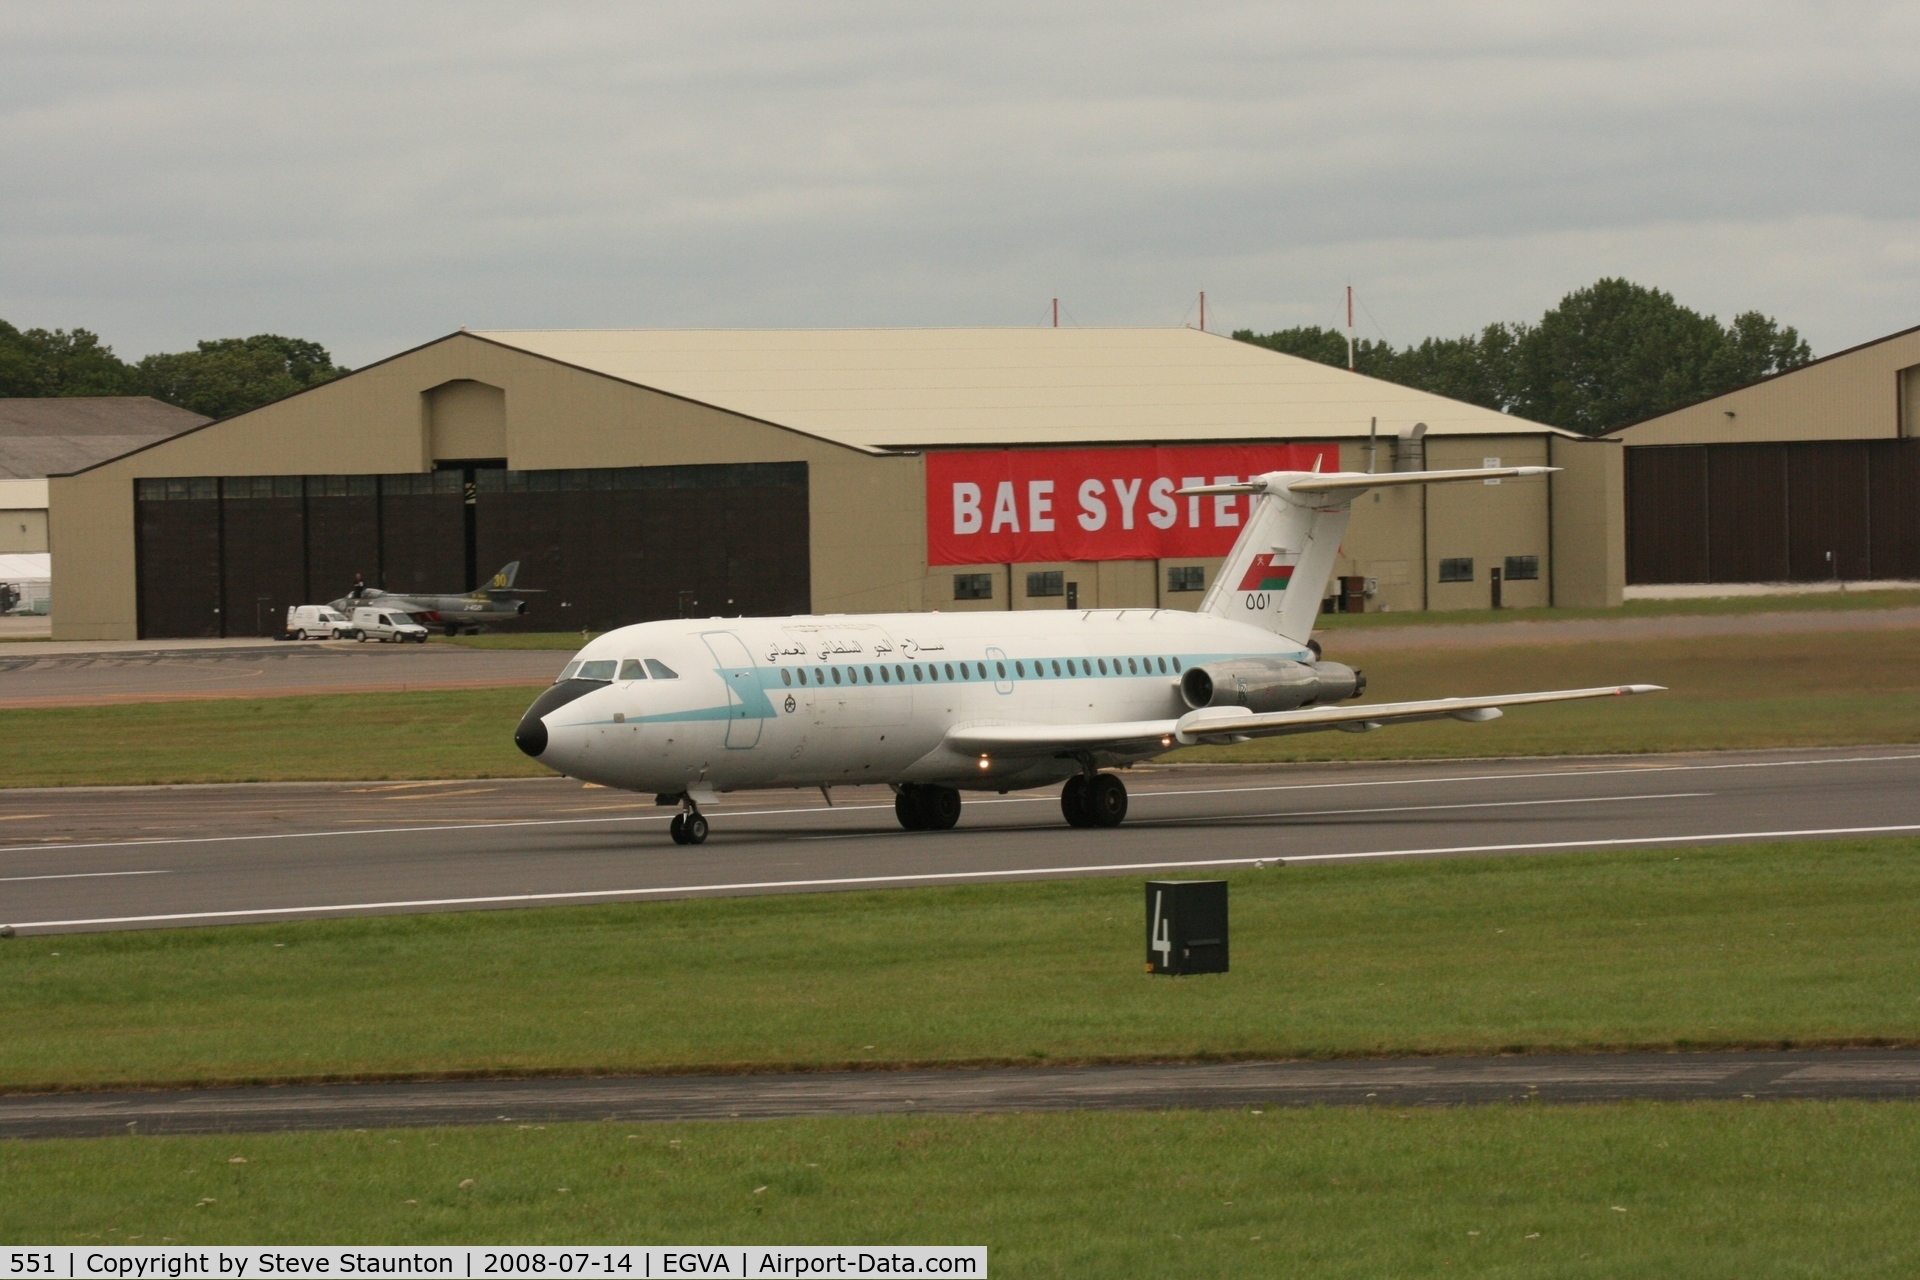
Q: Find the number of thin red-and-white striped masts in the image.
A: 3